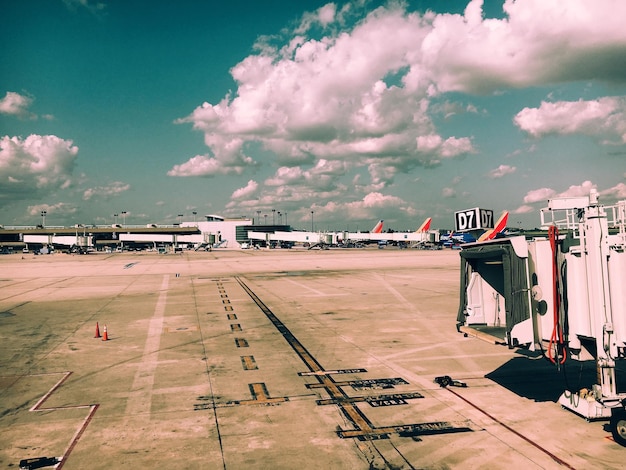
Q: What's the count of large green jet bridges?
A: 0